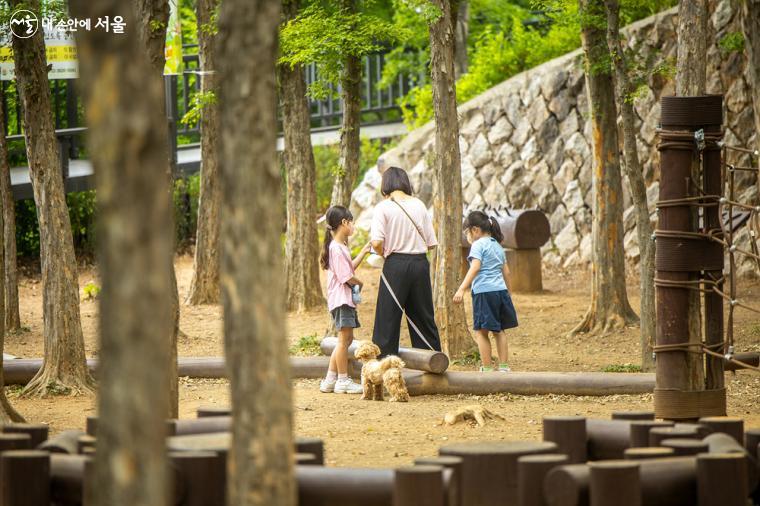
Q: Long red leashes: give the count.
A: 0